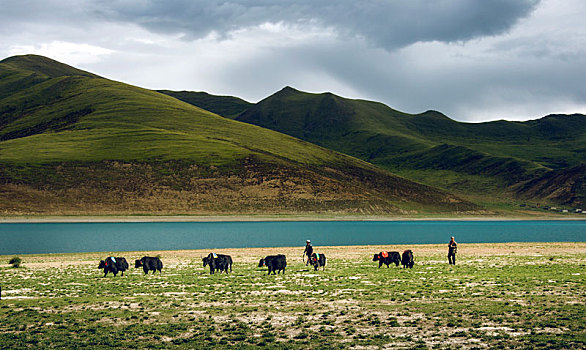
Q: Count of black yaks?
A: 7